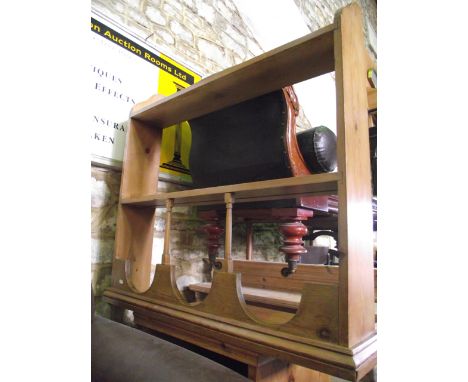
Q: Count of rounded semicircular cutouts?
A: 3